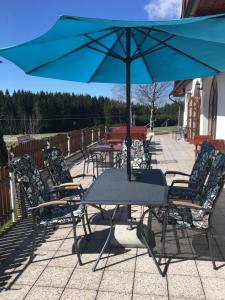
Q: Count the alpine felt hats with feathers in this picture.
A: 0